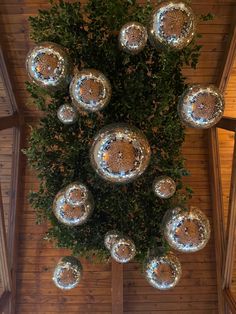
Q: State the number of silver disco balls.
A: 15